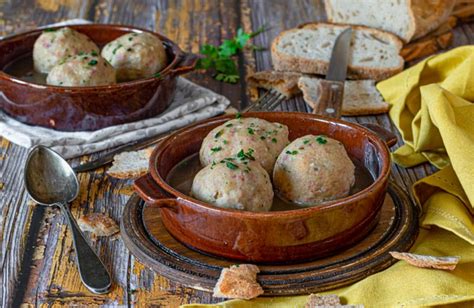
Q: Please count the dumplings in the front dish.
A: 3